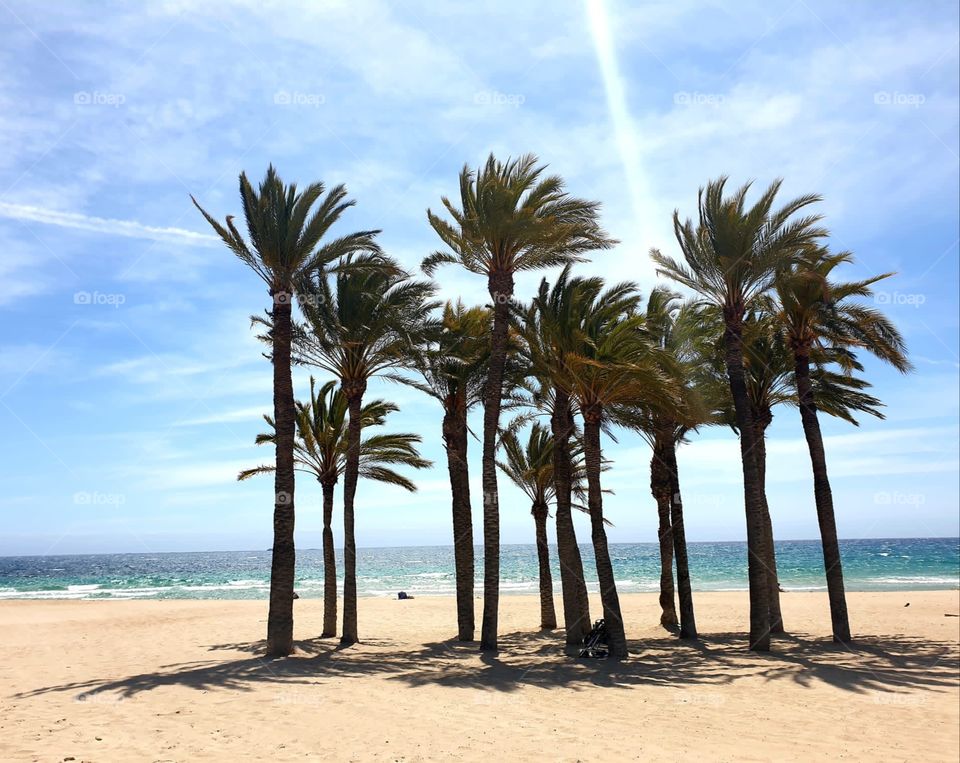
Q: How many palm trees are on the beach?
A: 13